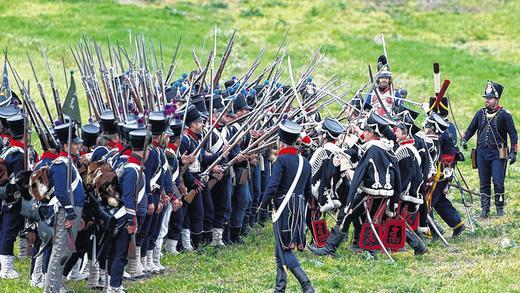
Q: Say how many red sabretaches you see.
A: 4